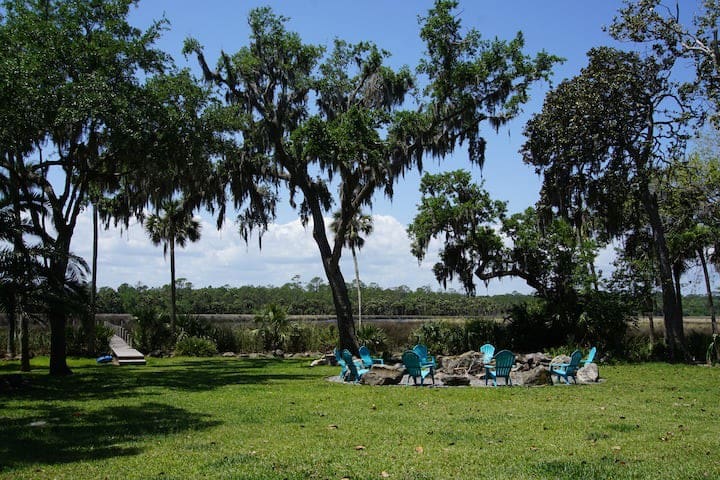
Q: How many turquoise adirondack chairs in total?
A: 9